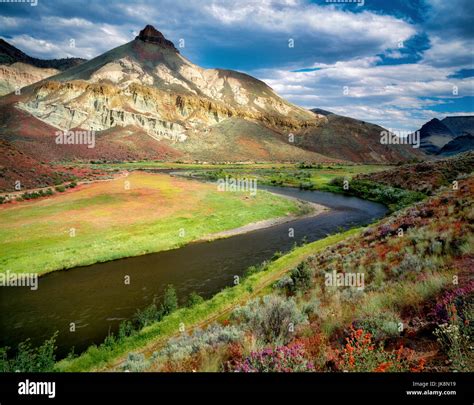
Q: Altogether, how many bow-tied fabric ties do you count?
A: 0